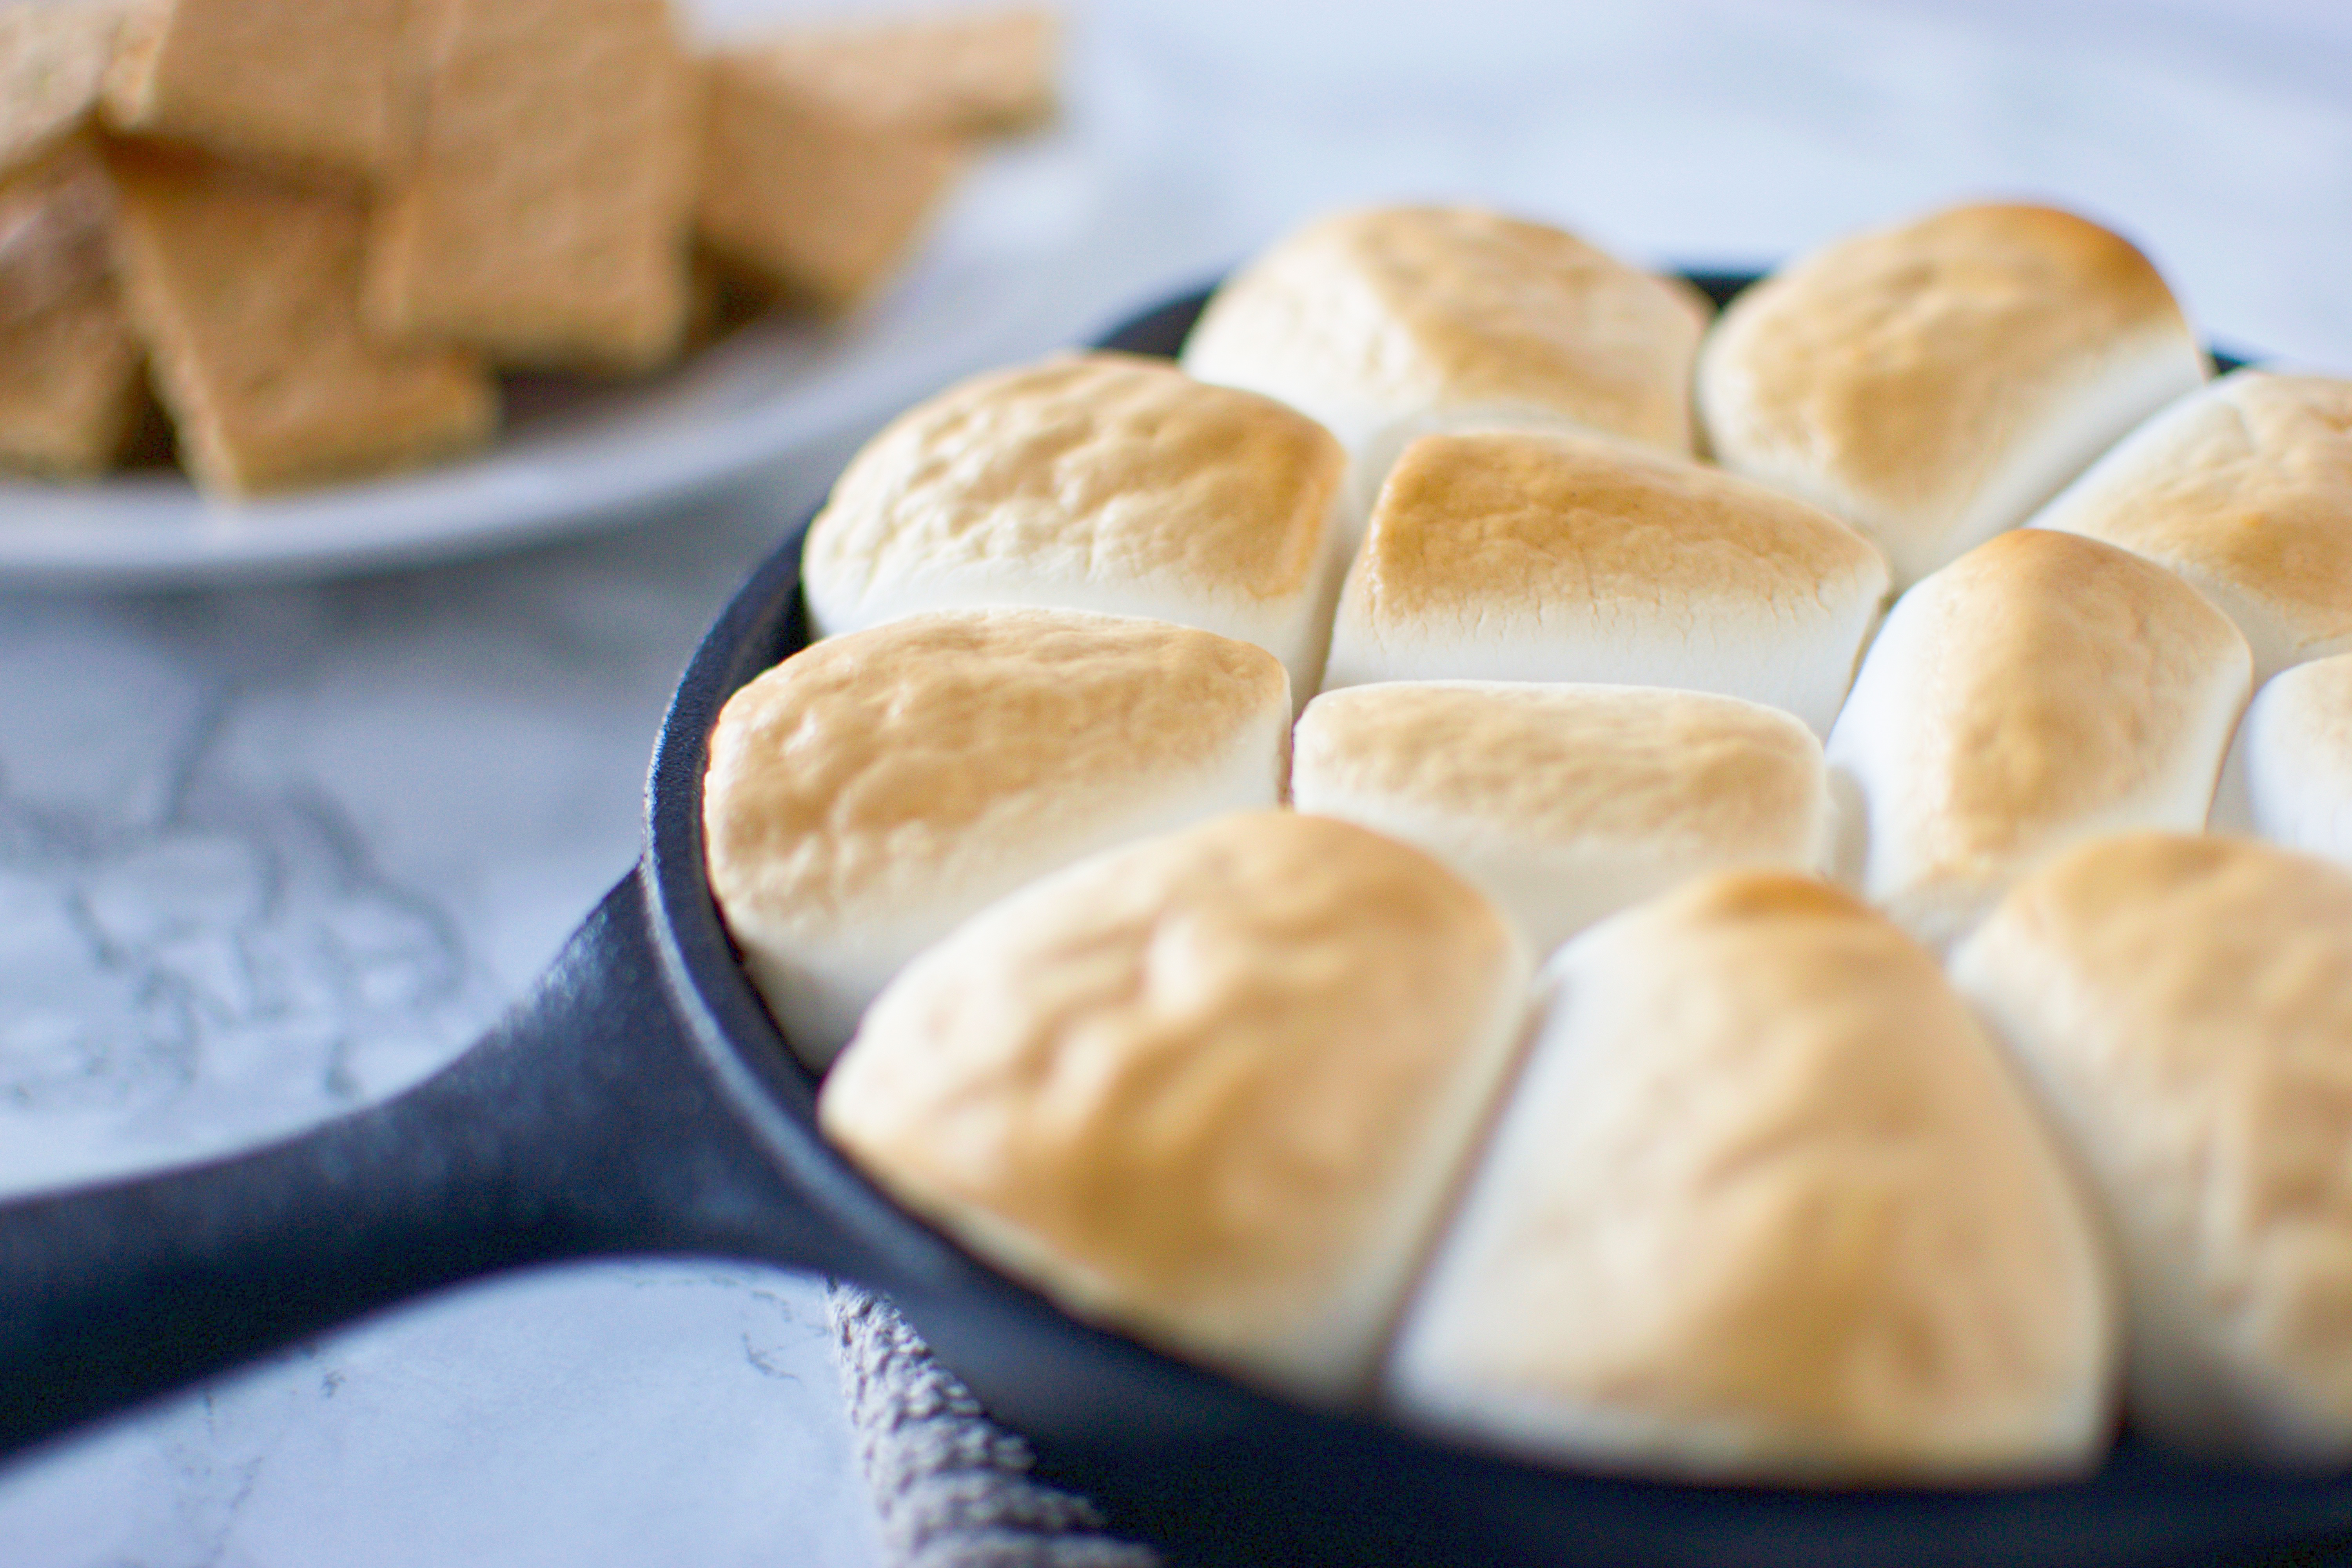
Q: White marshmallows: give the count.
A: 12